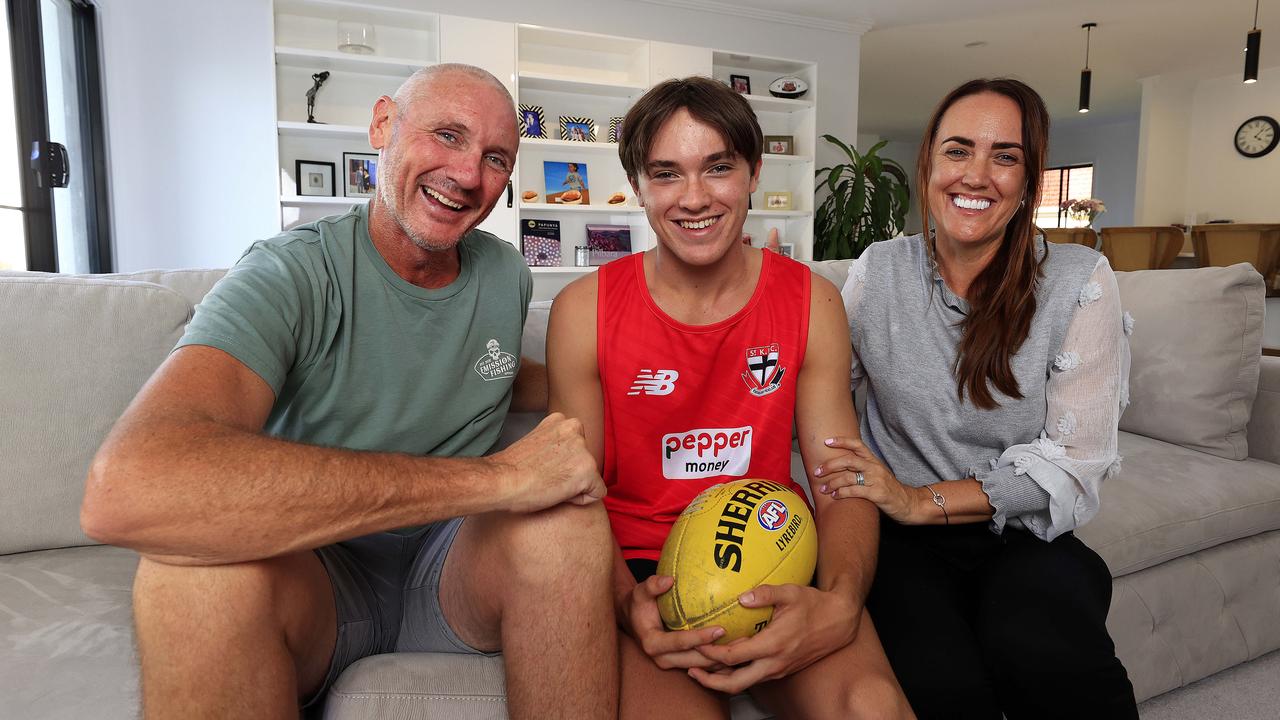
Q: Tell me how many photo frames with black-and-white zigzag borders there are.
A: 3